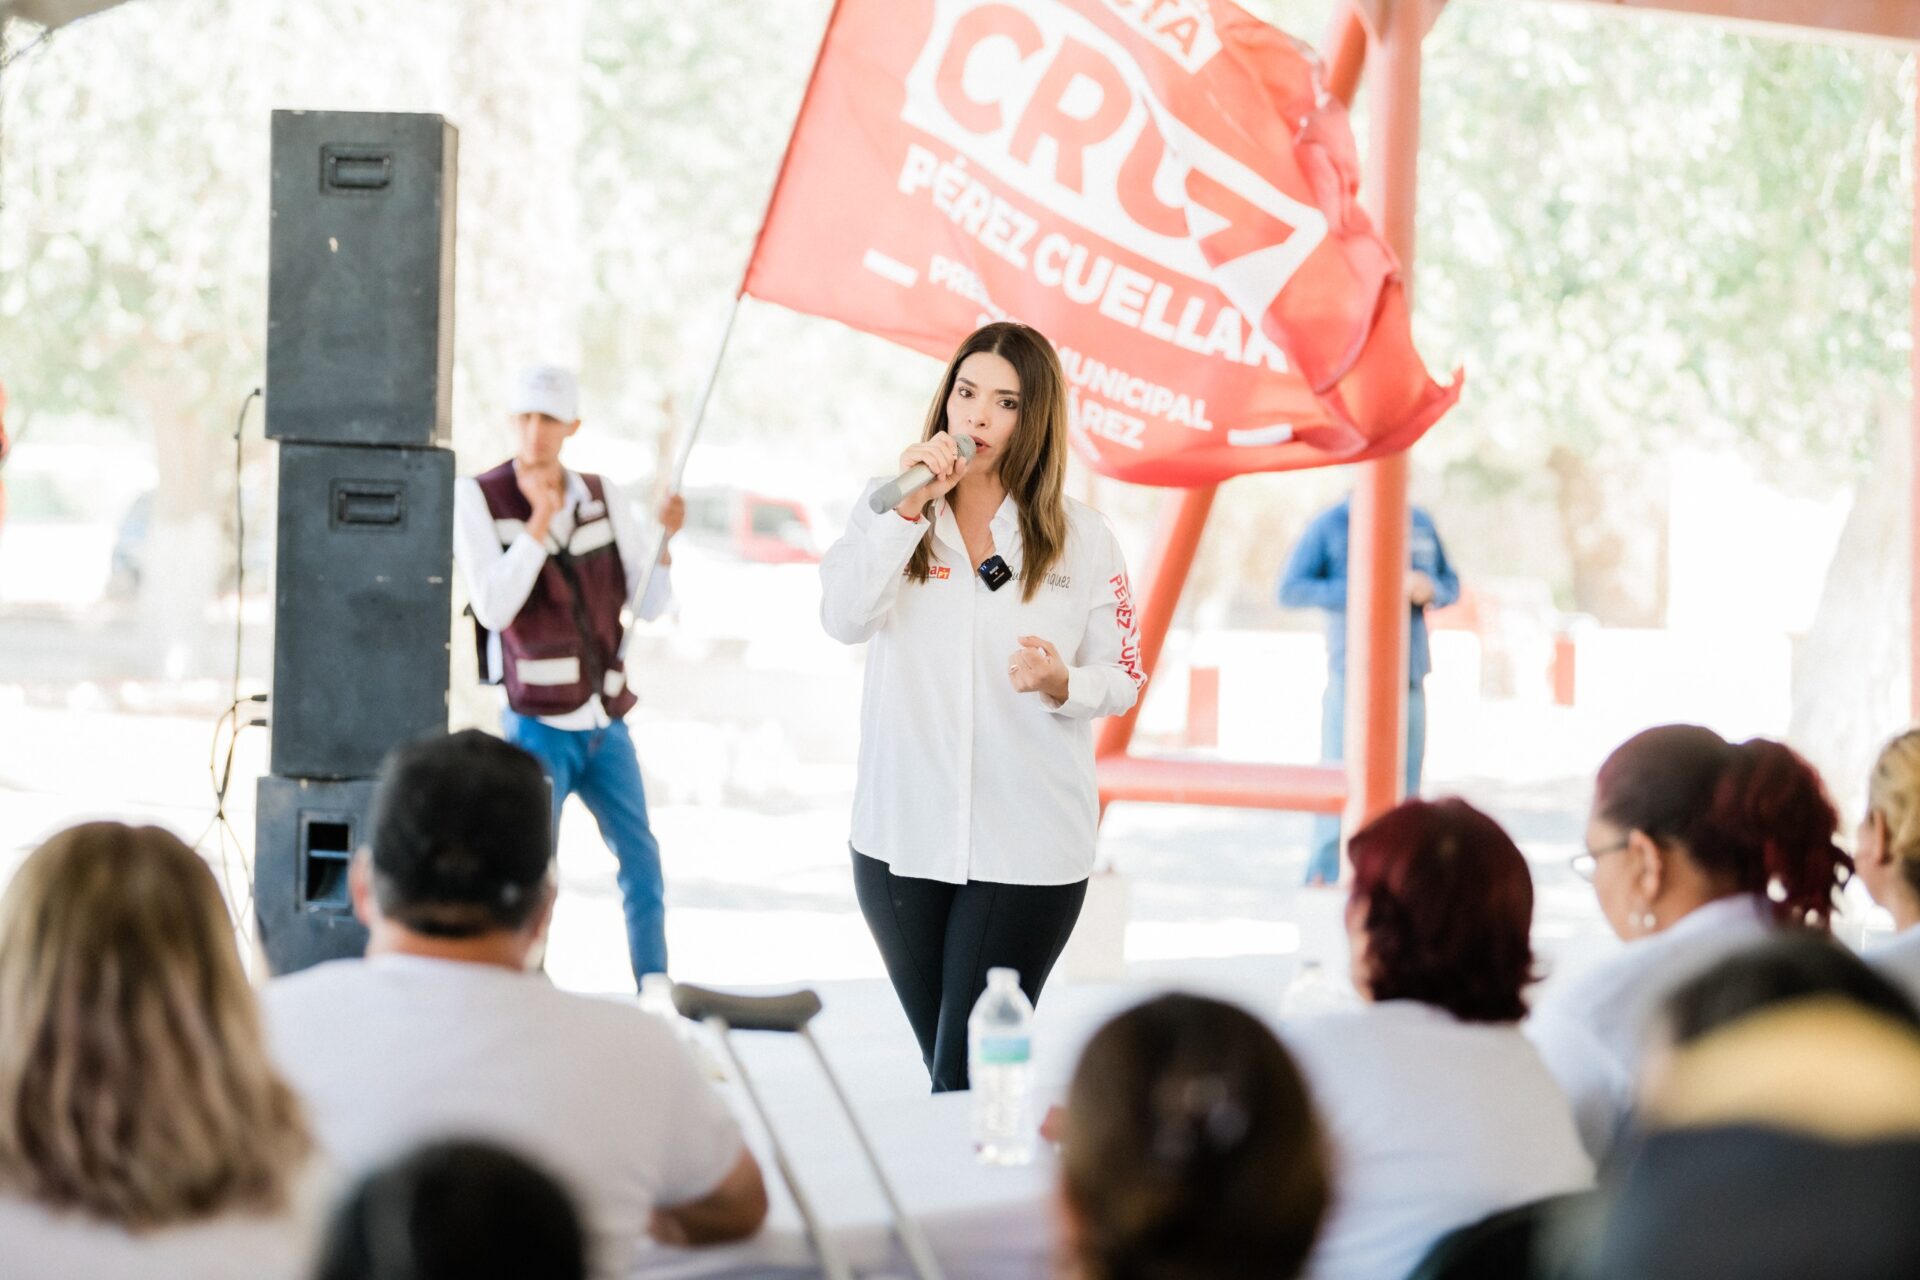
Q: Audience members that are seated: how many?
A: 8